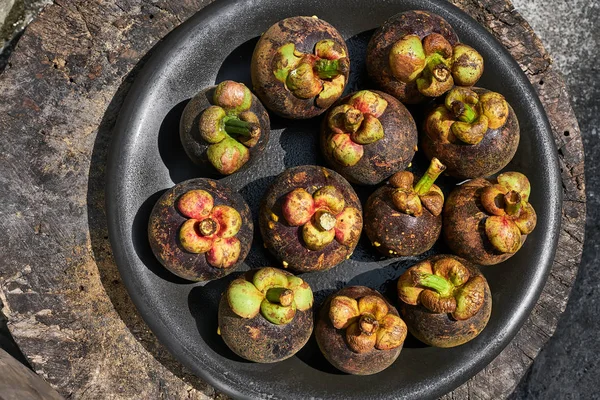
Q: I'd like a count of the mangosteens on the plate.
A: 12